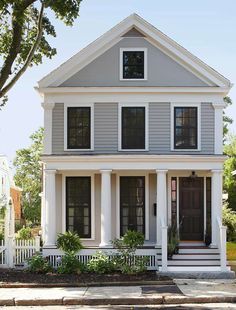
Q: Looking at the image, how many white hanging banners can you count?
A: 0